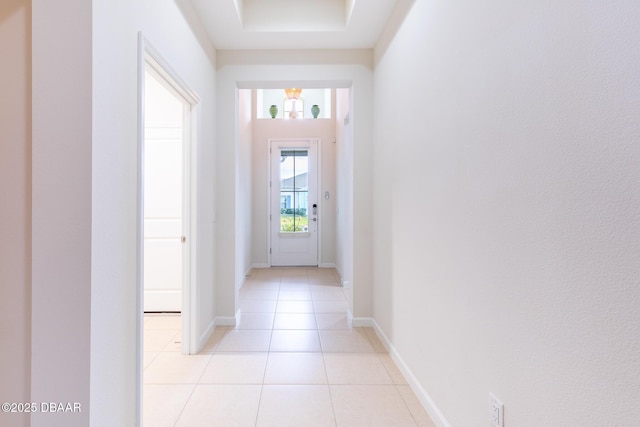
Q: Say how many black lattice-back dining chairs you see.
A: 0